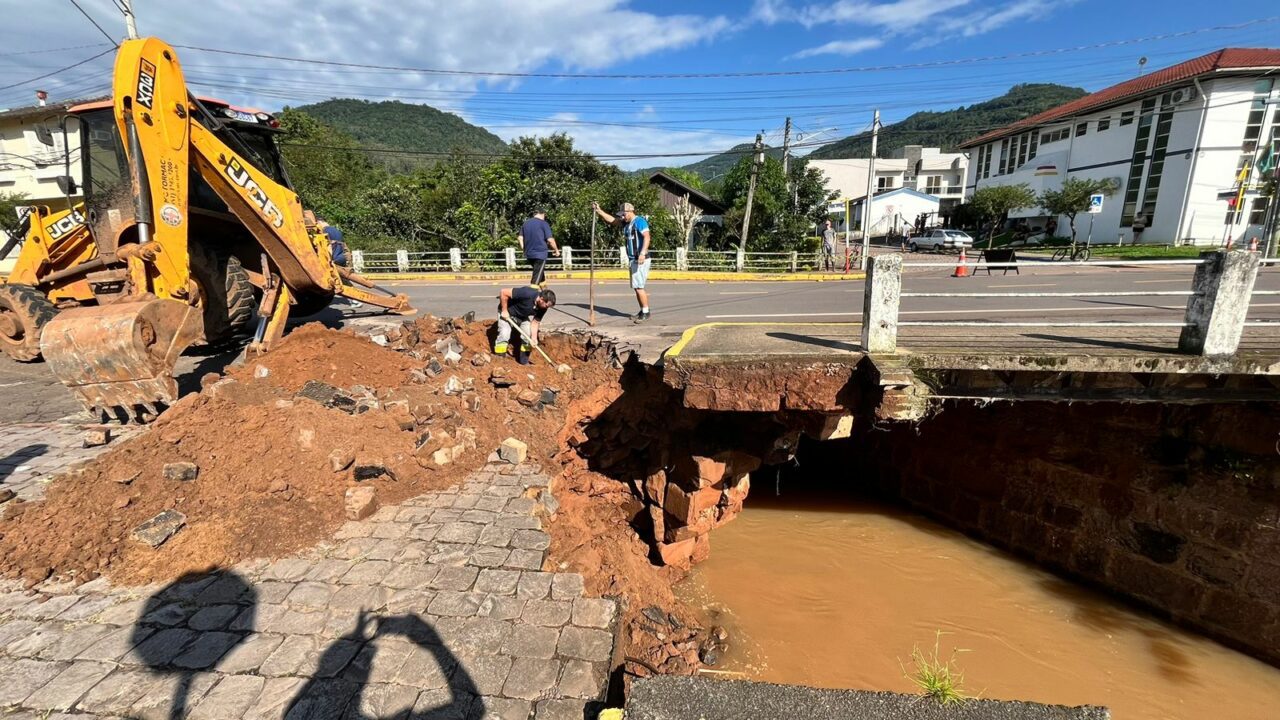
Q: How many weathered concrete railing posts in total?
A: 2